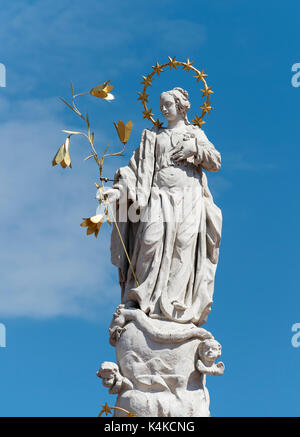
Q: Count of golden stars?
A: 13